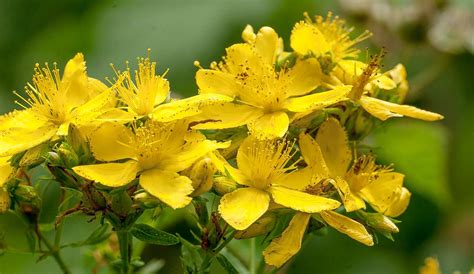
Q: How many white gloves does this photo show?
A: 0